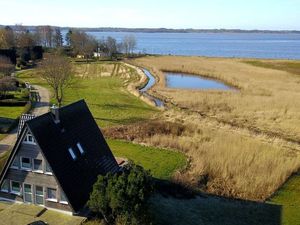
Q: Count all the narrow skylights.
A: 2